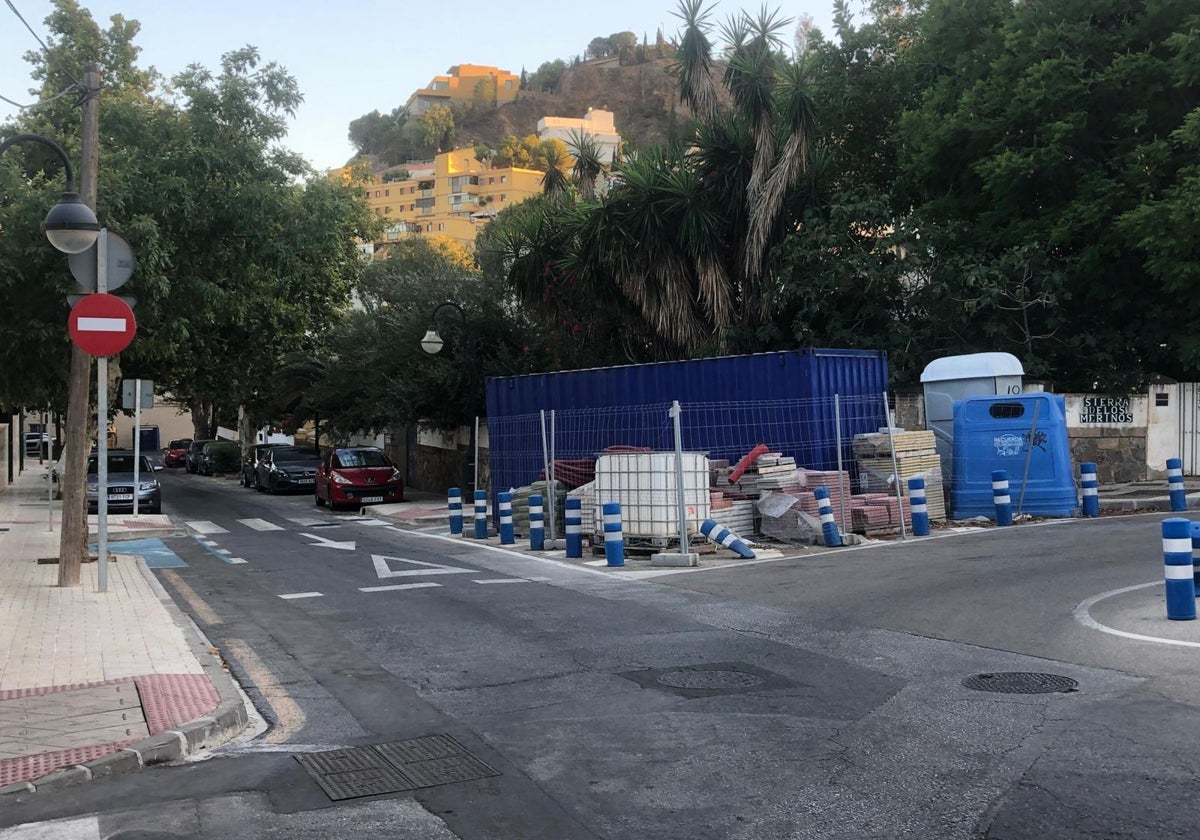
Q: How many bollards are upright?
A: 12